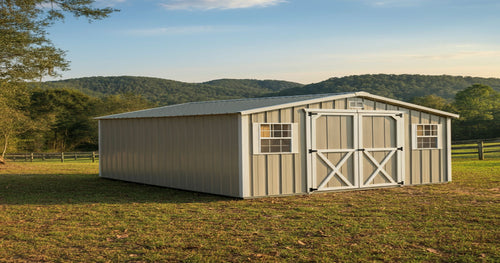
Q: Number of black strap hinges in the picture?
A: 6